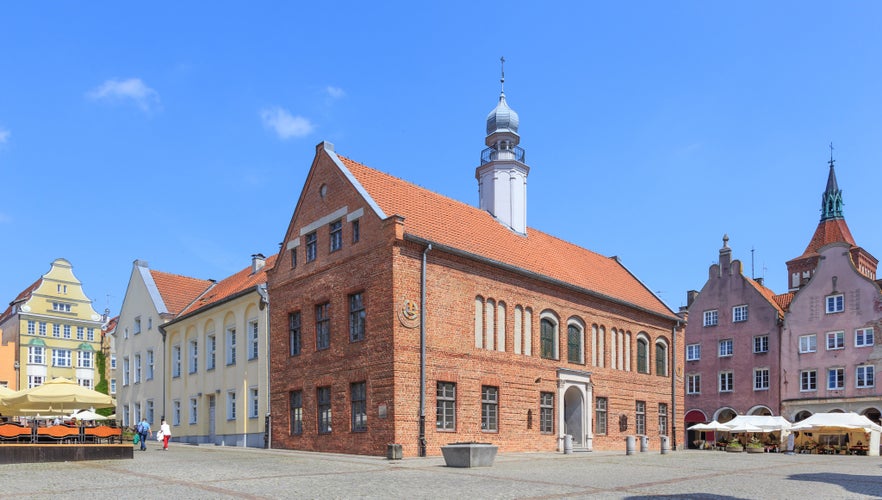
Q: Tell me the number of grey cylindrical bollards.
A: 4